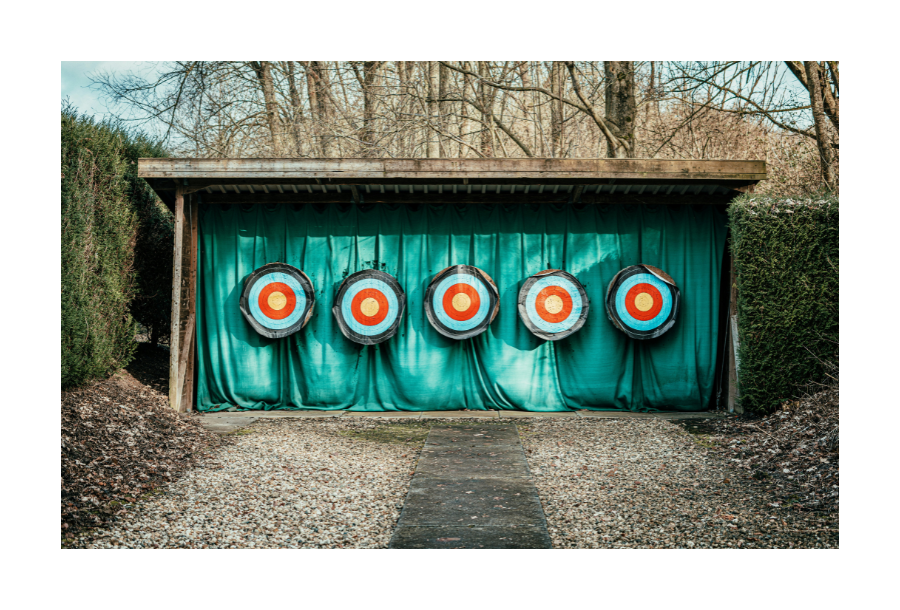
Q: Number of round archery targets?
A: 5